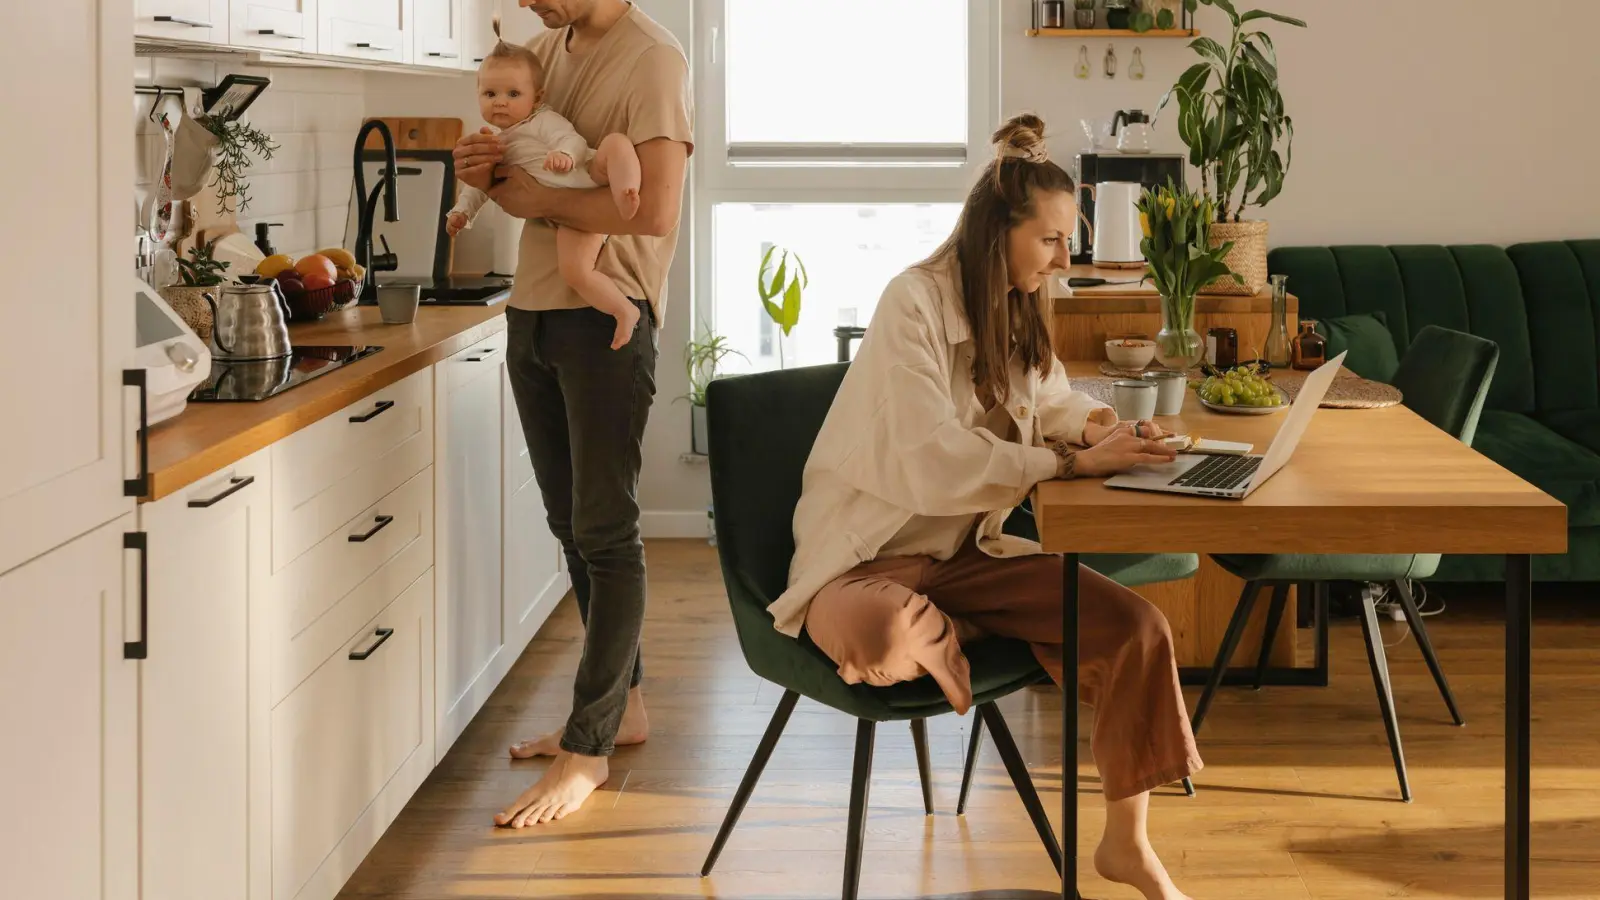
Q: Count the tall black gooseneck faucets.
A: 1